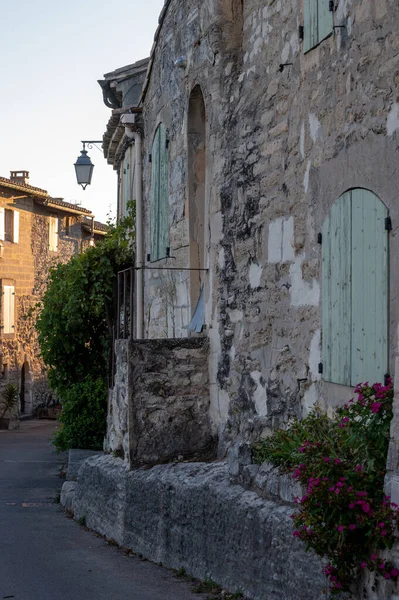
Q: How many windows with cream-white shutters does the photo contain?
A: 3